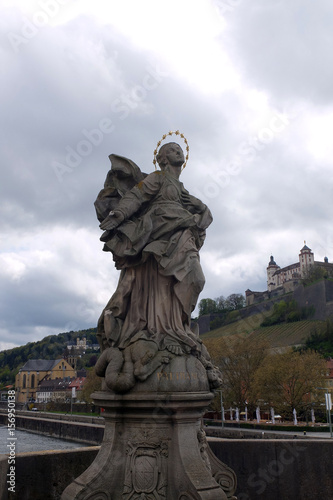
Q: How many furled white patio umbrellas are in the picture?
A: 8